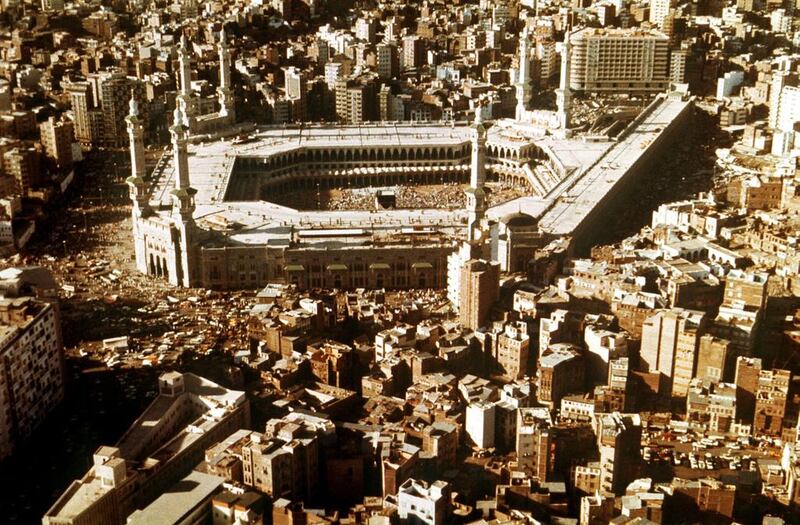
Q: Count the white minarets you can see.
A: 7